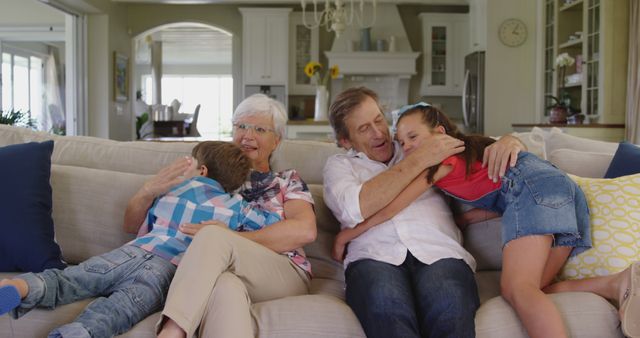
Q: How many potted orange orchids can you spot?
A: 0